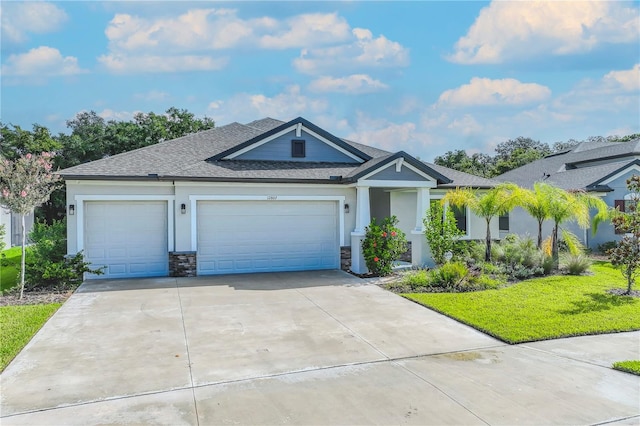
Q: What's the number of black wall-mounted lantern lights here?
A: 3